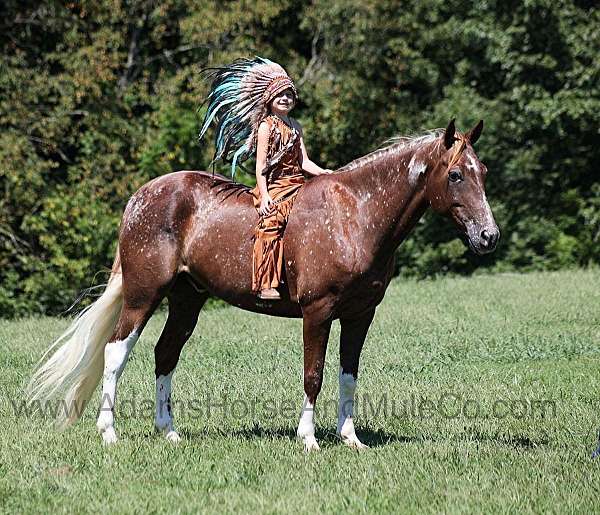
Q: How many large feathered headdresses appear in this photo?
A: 1